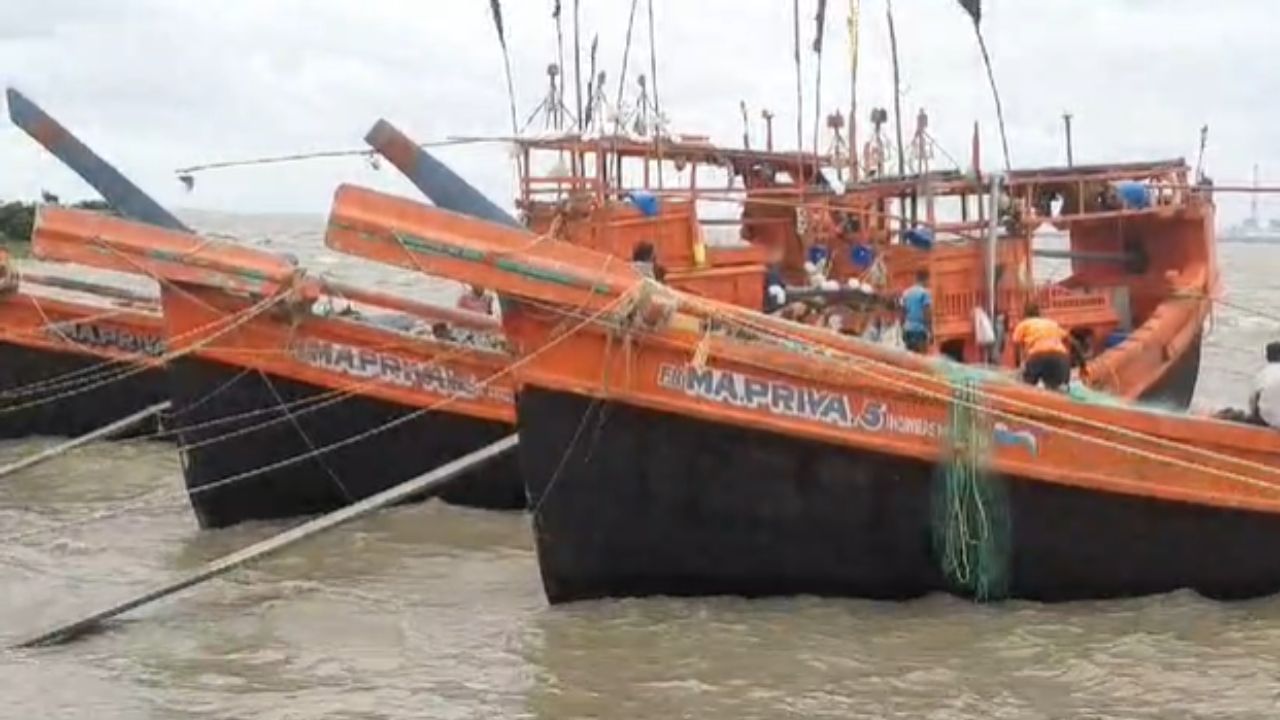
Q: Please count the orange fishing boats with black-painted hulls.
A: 3